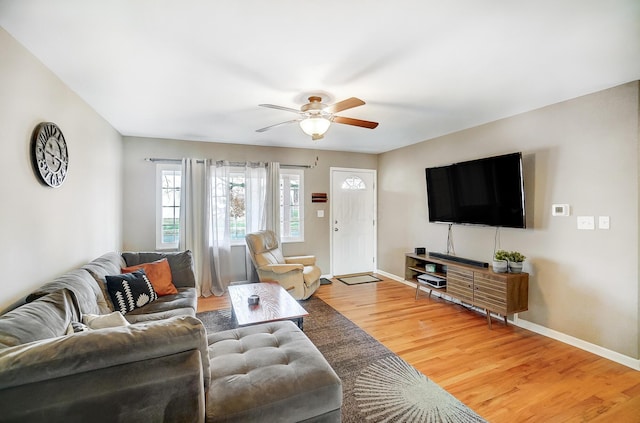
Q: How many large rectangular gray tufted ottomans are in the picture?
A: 1